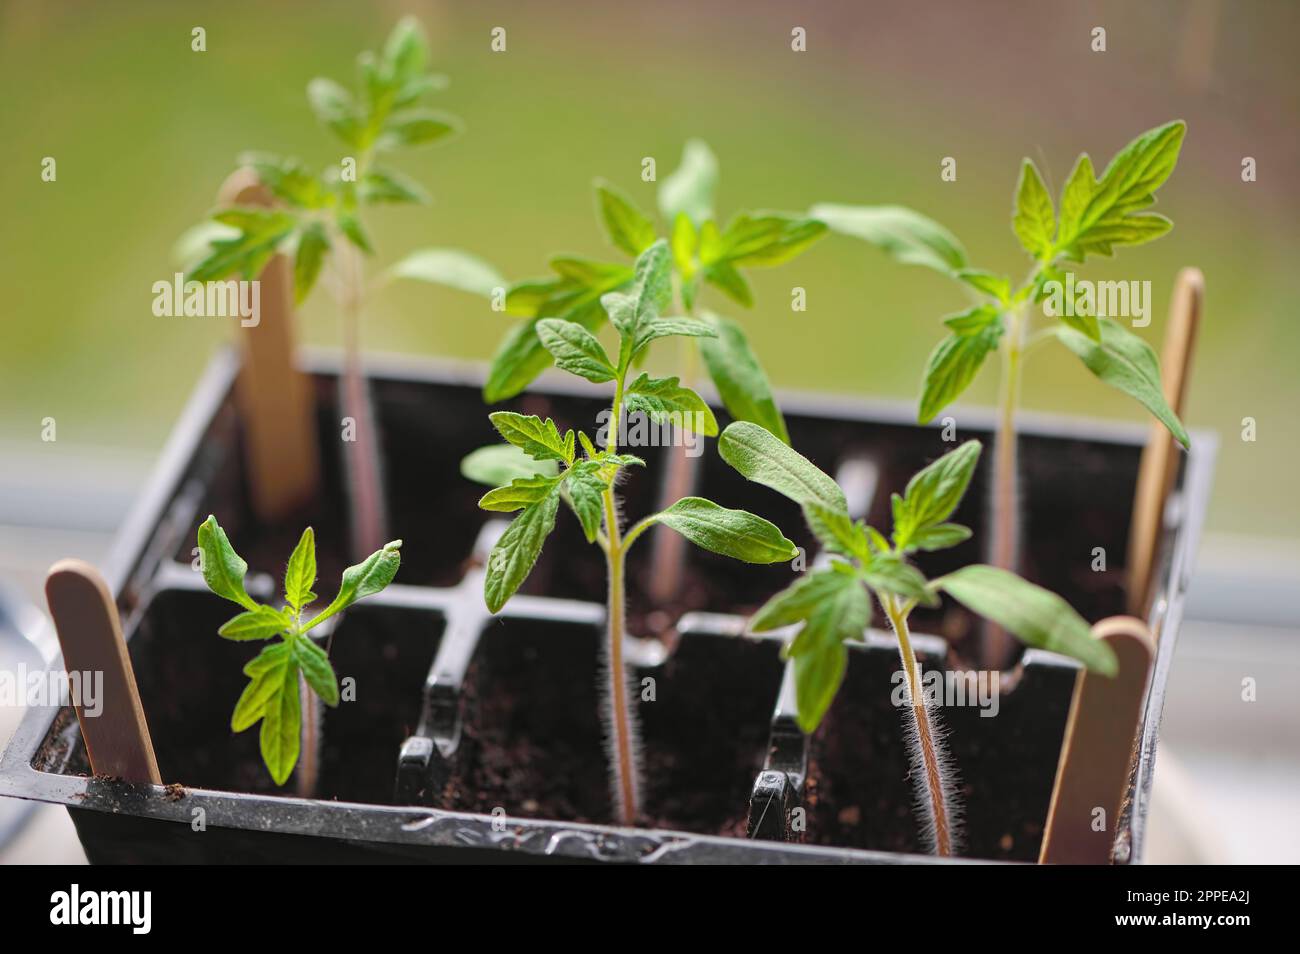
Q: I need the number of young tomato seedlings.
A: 6